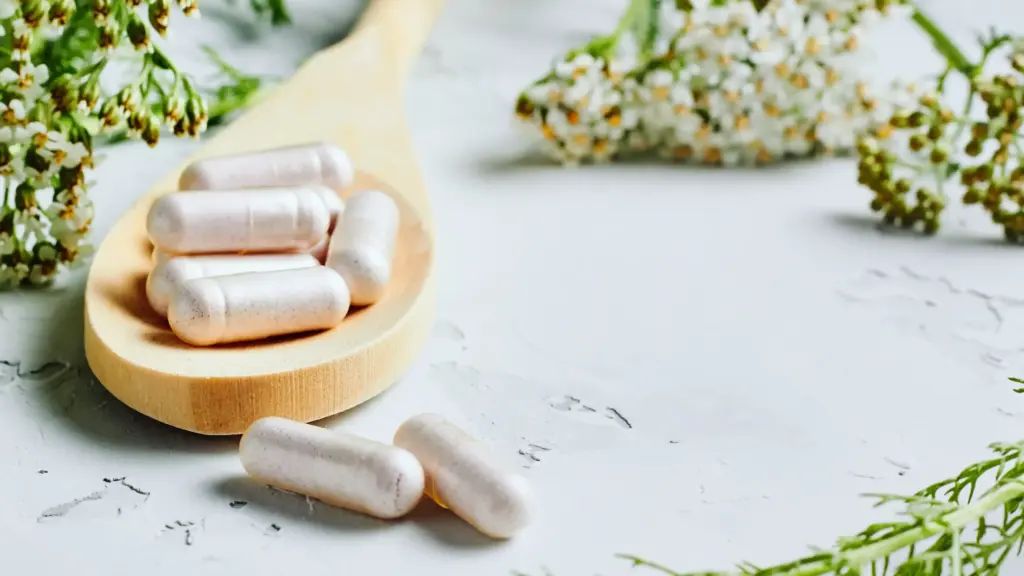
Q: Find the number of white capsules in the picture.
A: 8